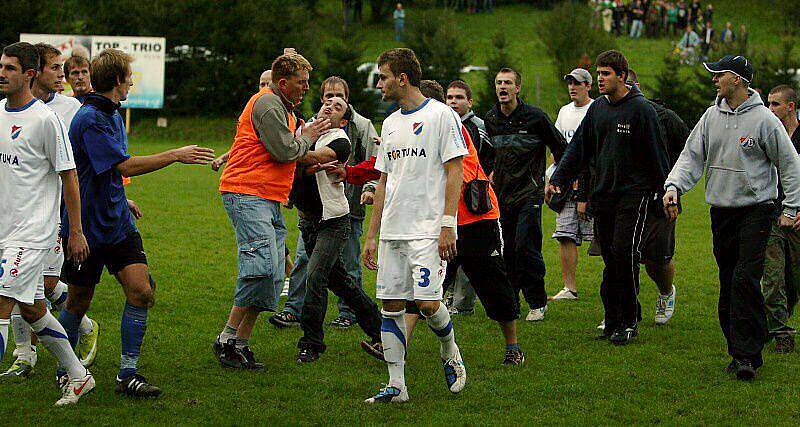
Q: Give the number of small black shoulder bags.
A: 1